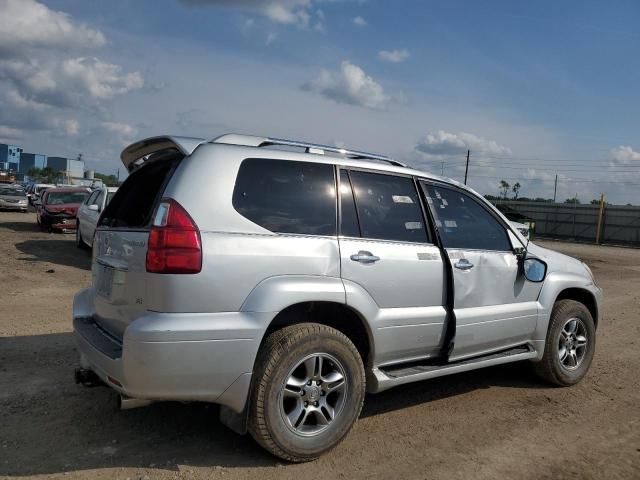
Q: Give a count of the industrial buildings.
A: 3